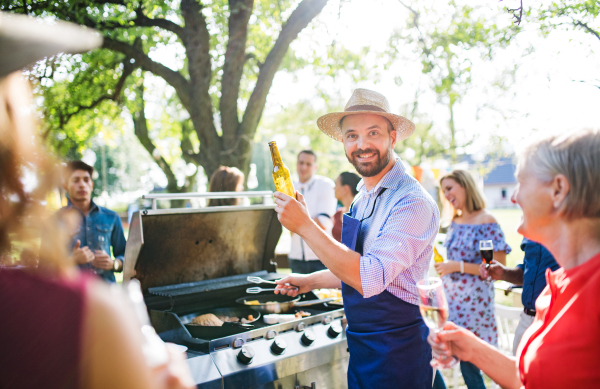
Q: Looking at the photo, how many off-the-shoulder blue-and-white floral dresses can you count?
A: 1